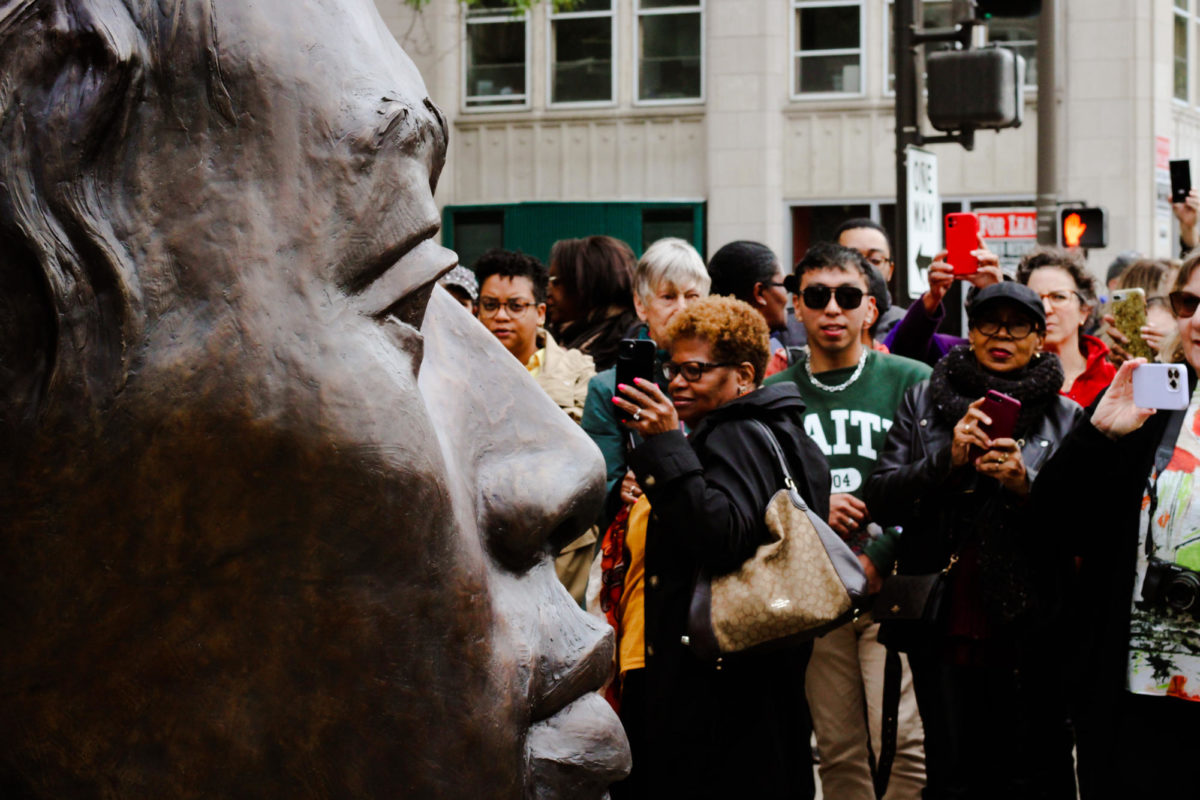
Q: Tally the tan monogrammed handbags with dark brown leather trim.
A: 1